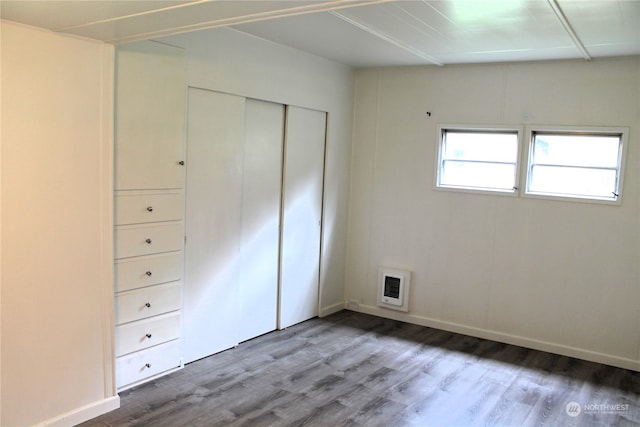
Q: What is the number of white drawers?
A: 6